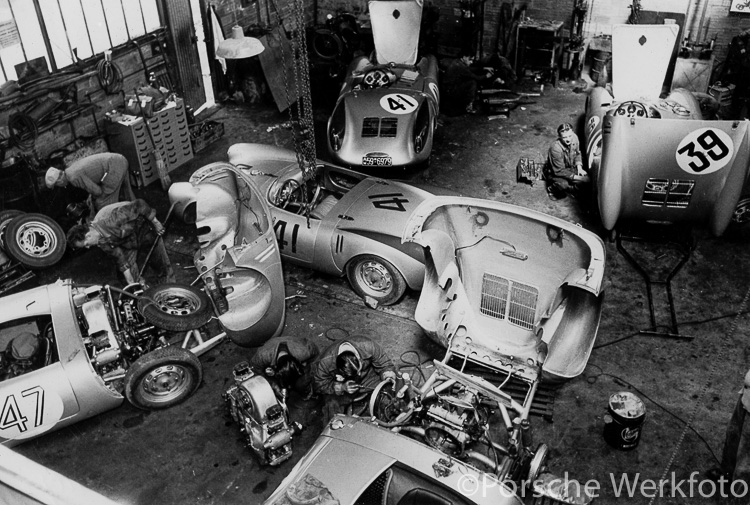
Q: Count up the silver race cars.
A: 5